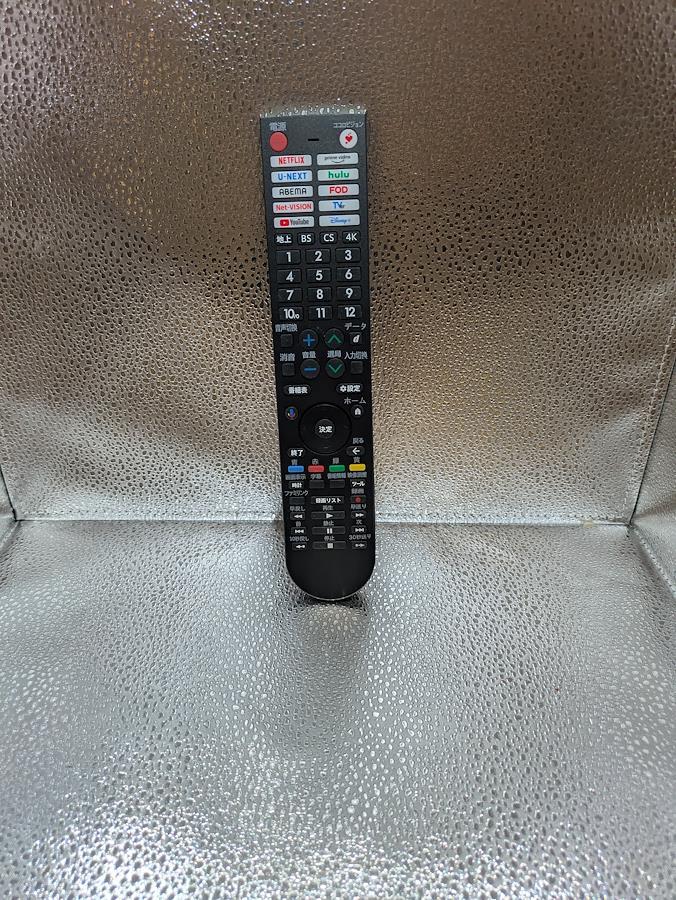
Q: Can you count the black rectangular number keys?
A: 12